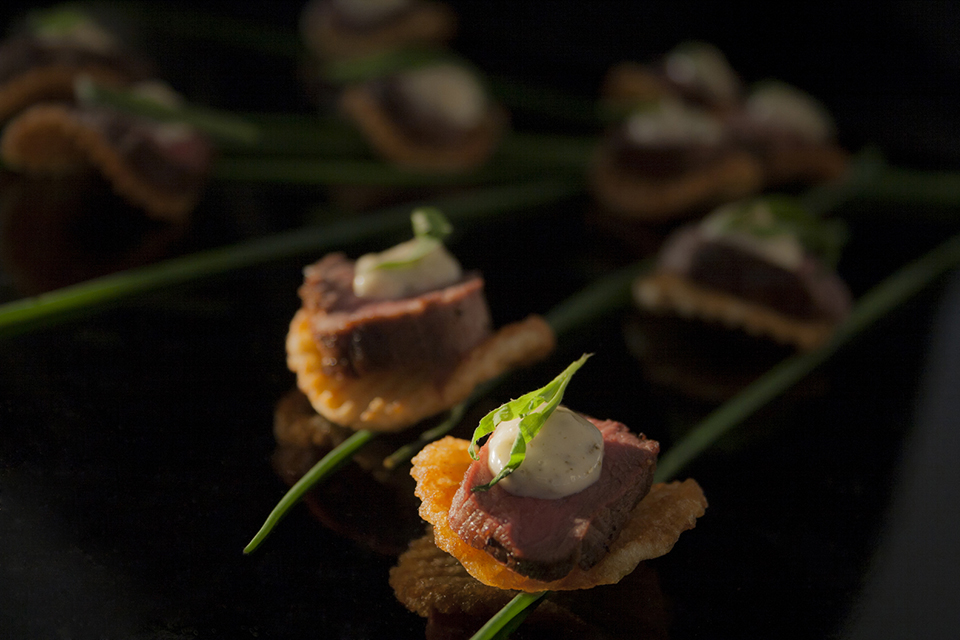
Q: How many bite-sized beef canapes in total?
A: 10